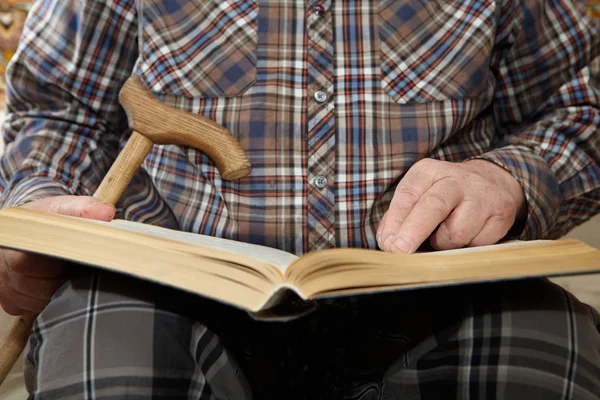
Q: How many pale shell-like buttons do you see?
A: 2